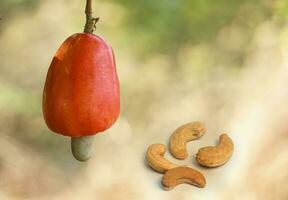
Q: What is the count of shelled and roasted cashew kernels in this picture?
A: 4